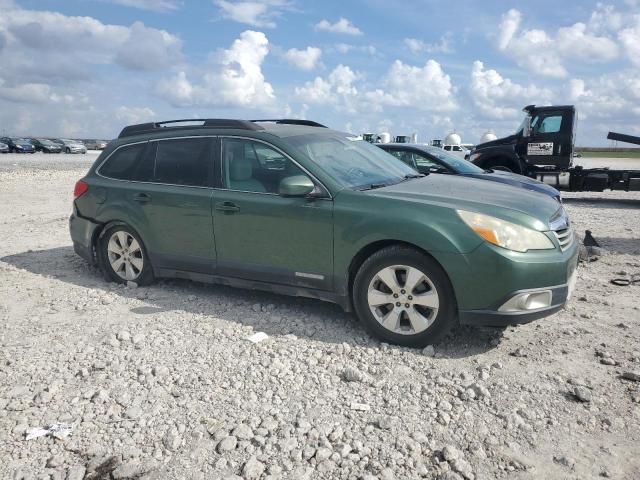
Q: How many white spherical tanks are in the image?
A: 2